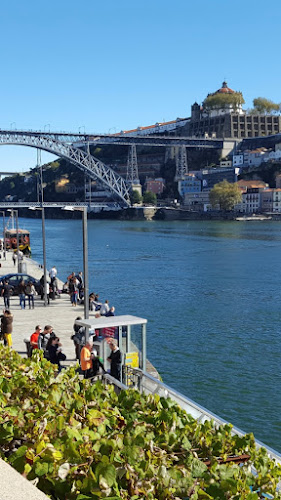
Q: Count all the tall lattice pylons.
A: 2